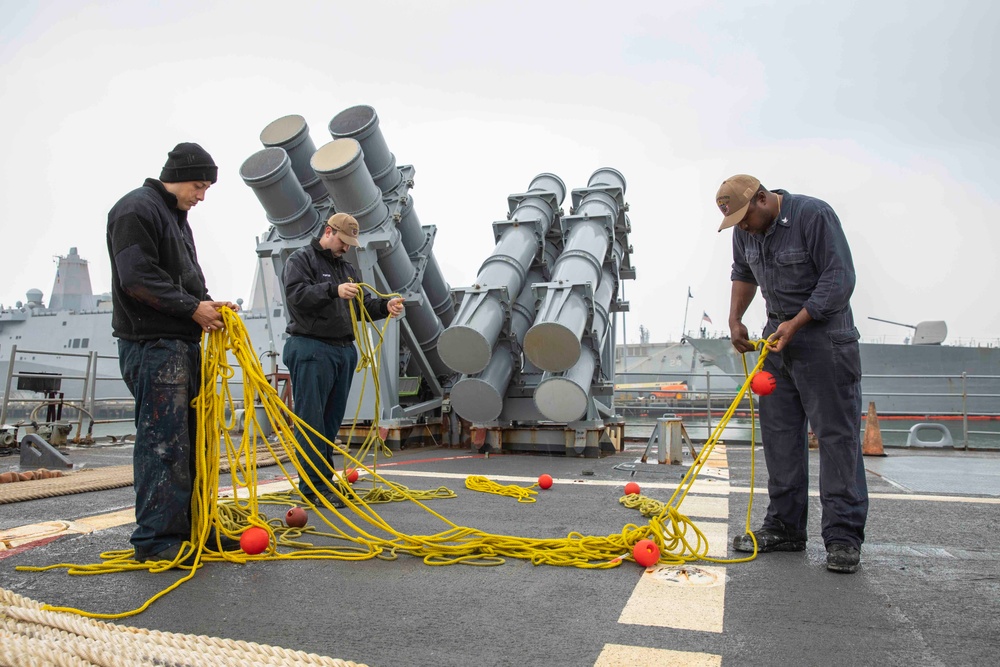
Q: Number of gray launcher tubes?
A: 8